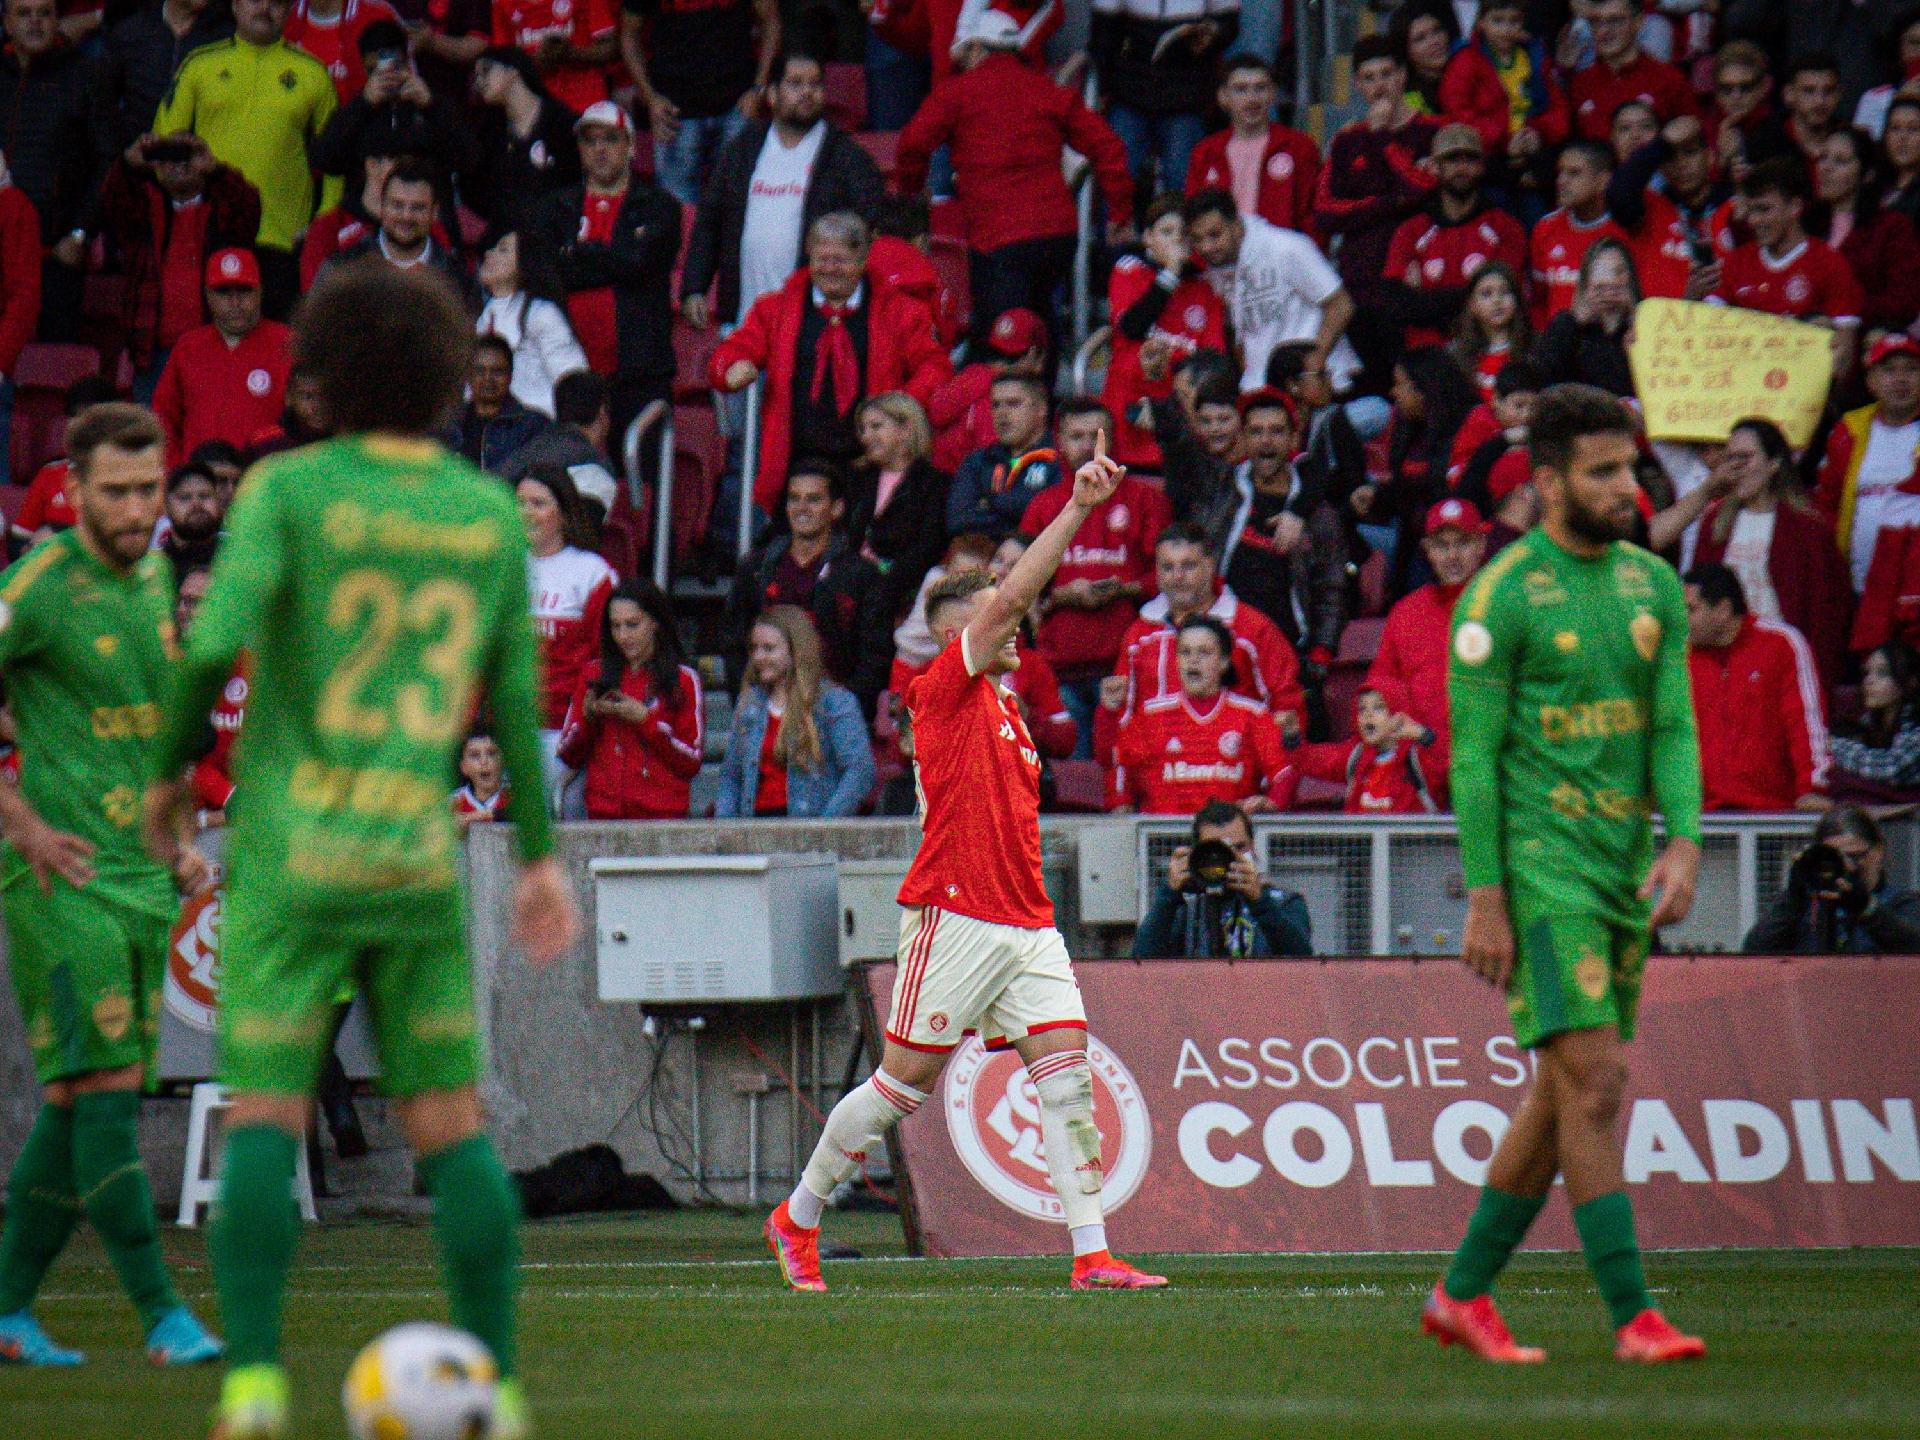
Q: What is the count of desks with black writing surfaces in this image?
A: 0